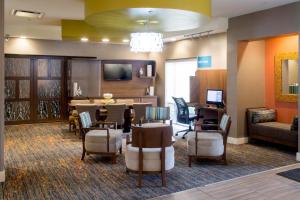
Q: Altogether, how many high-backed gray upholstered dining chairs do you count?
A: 3